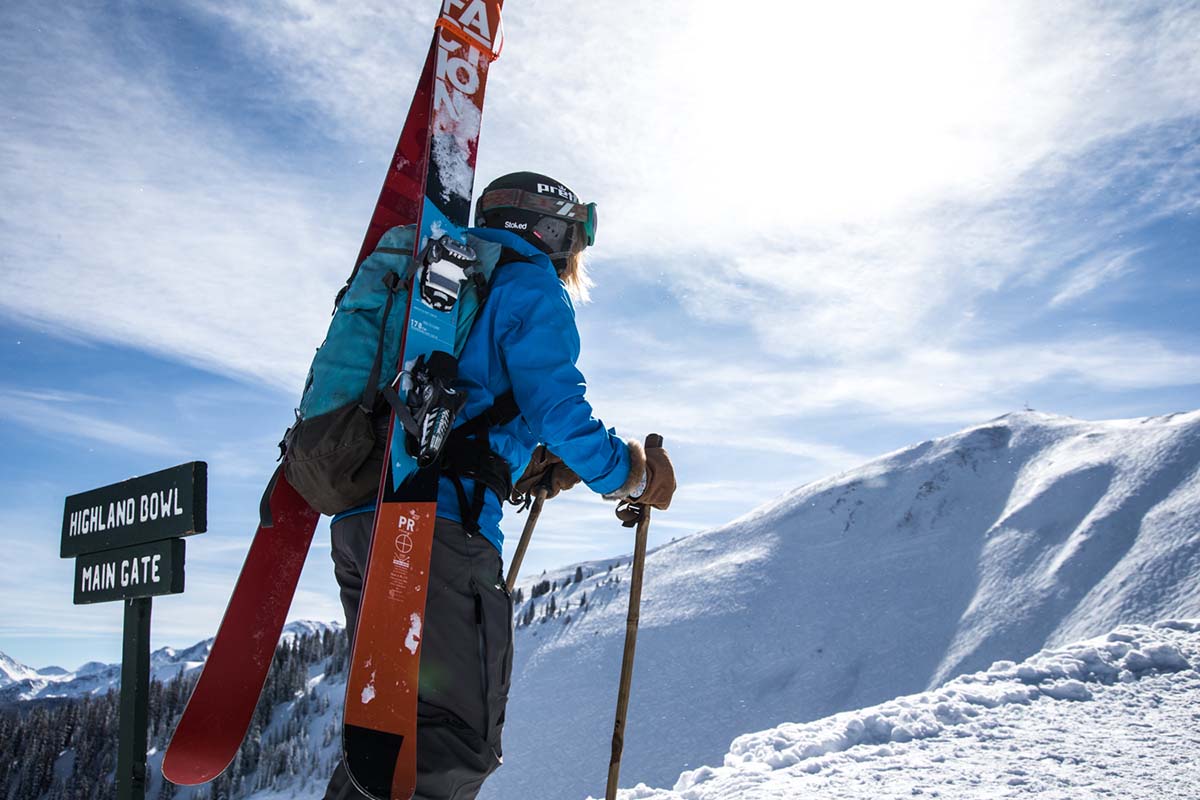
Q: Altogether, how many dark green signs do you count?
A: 2